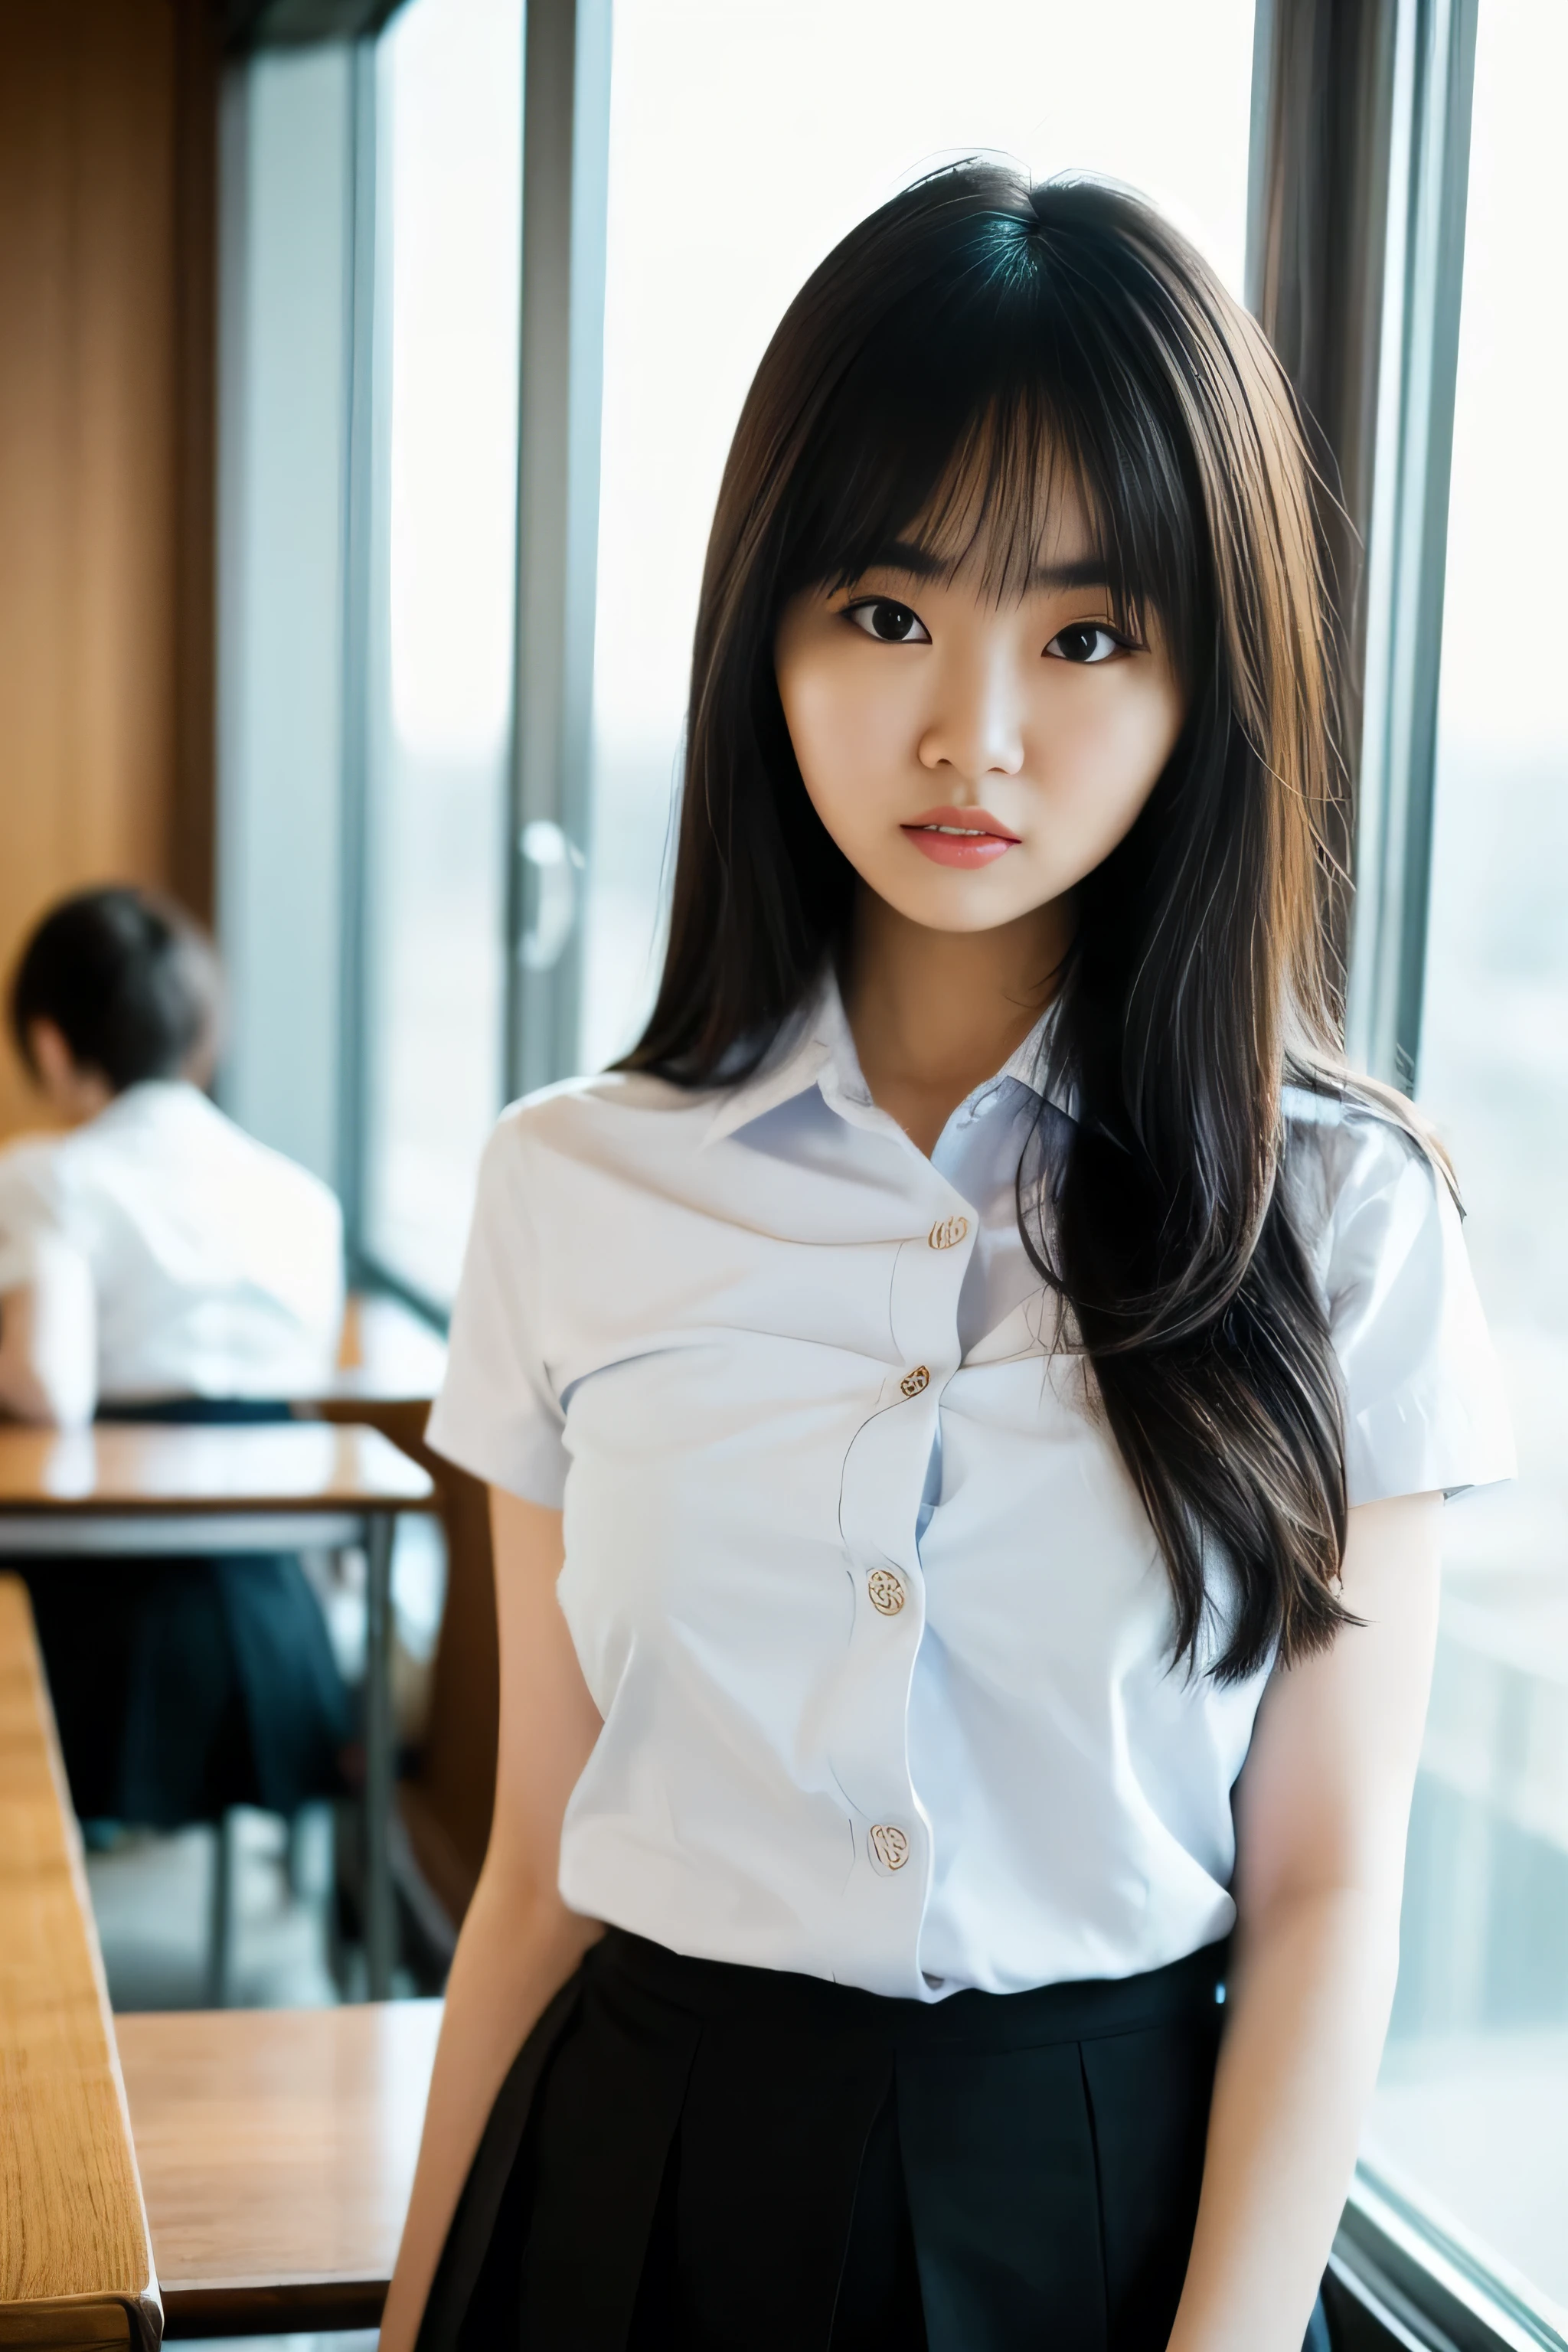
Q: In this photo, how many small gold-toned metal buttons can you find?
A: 4